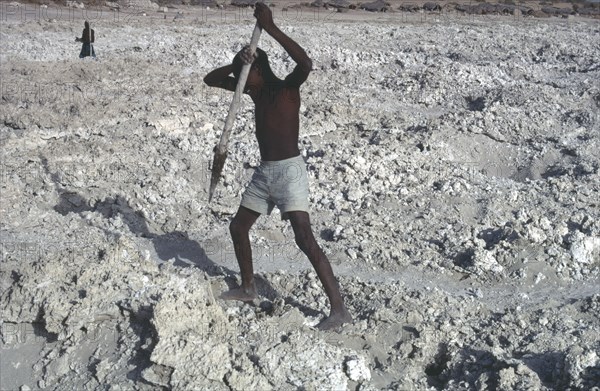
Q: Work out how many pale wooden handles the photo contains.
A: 1